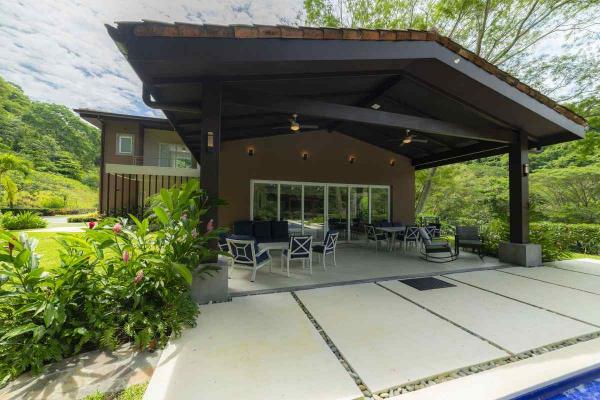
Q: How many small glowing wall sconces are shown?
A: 4